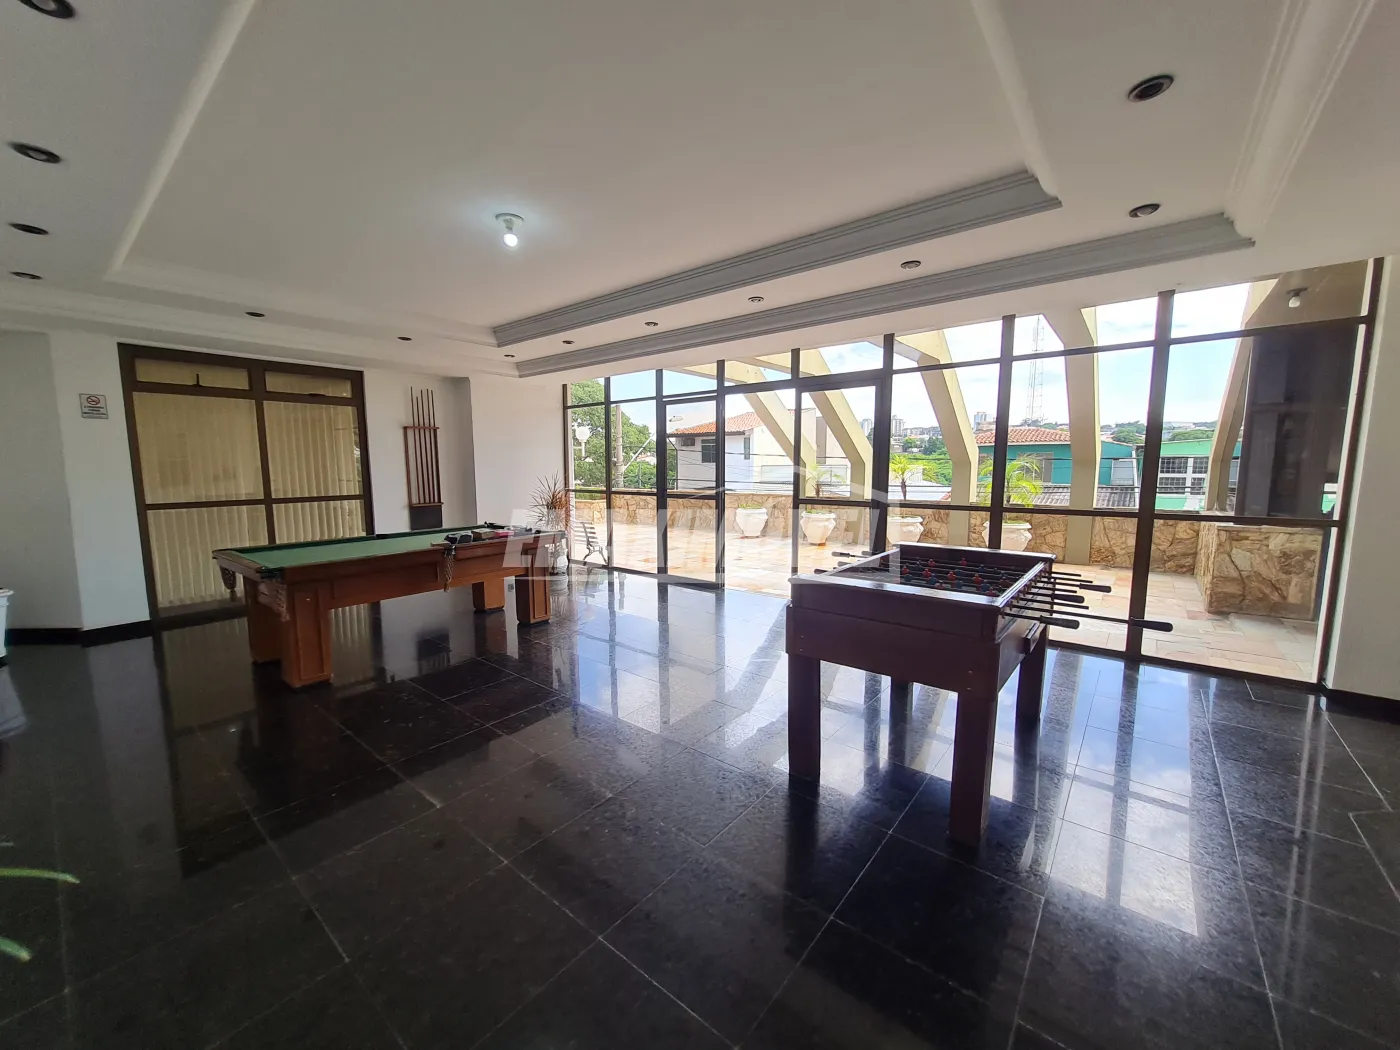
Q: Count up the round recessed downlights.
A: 13